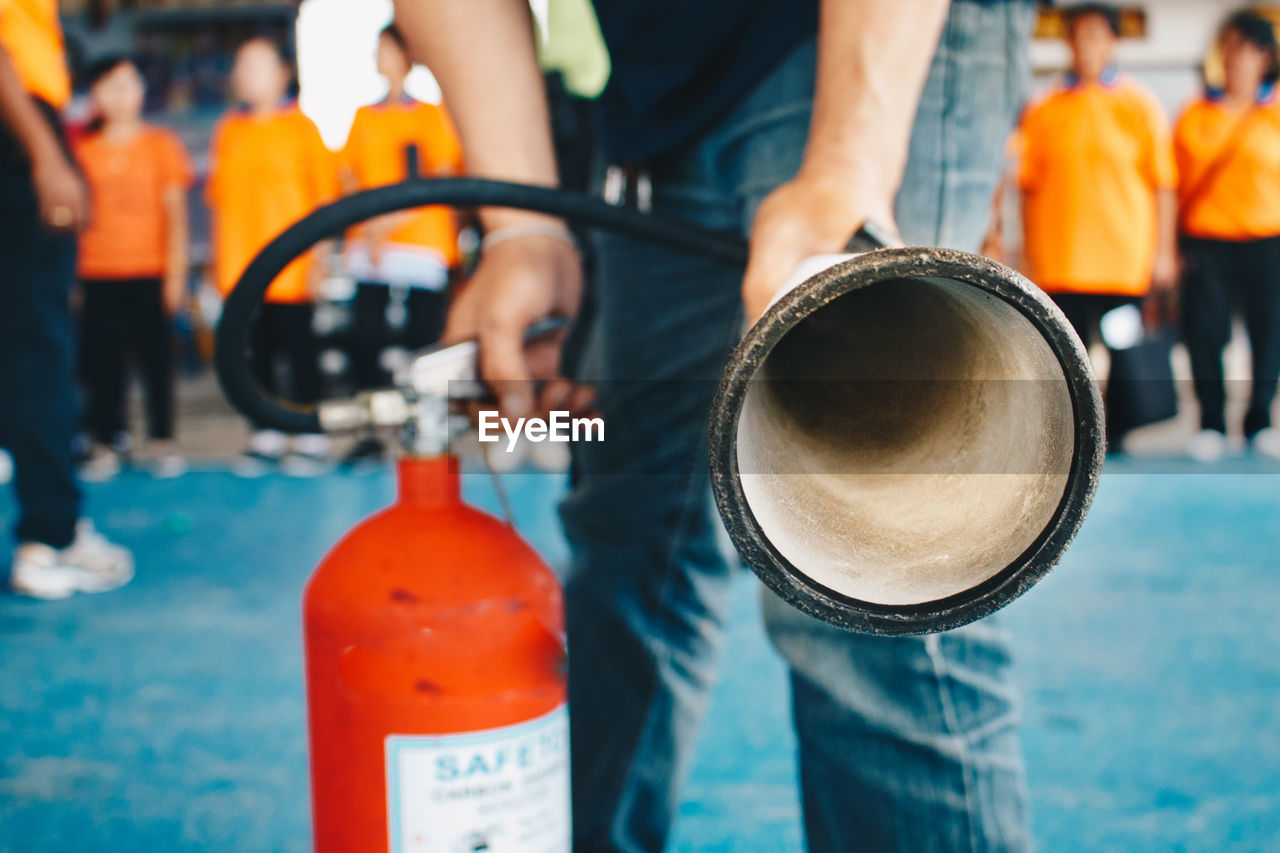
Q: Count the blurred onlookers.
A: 6